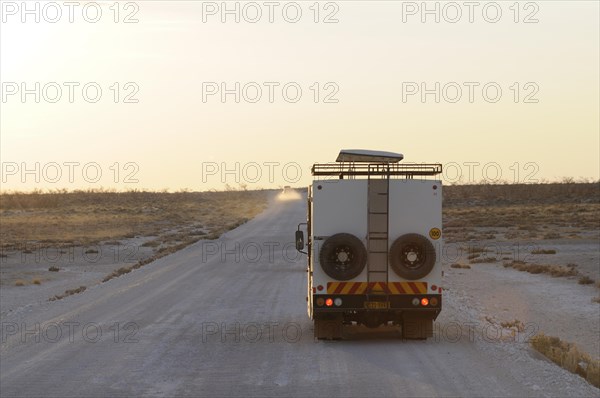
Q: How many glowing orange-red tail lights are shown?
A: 2